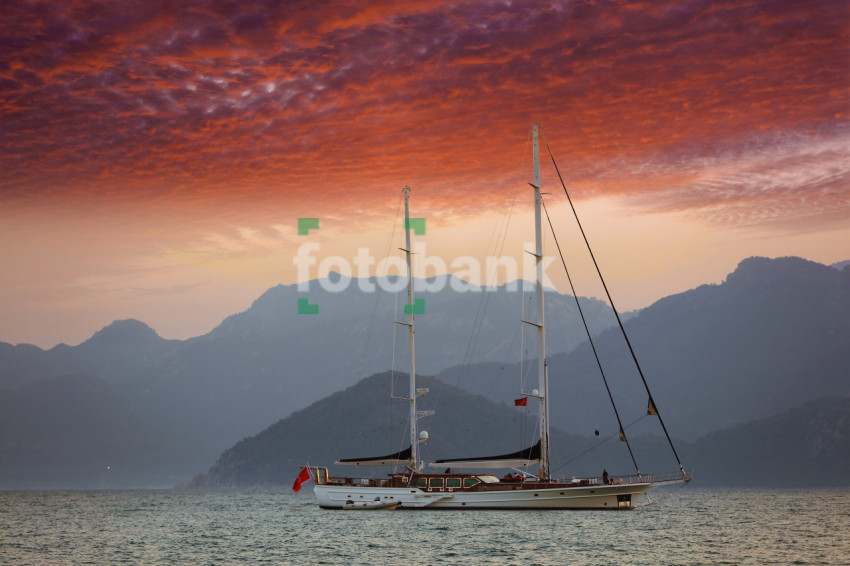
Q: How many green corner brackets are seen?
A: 4